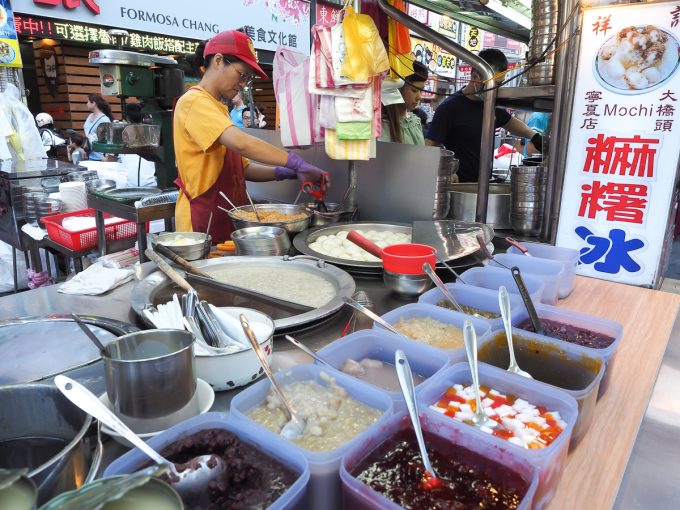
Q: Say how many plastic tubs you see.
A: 12